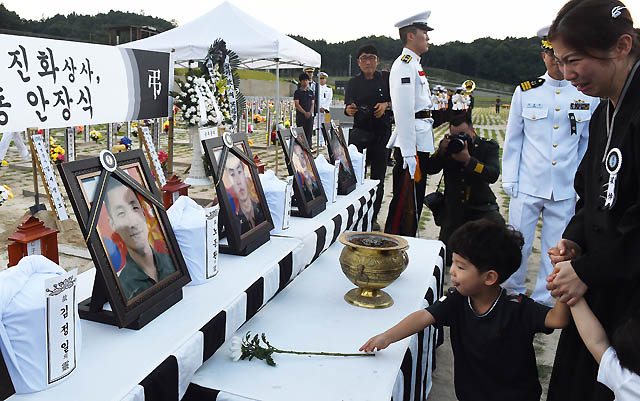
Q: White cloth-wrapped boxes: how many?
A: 5